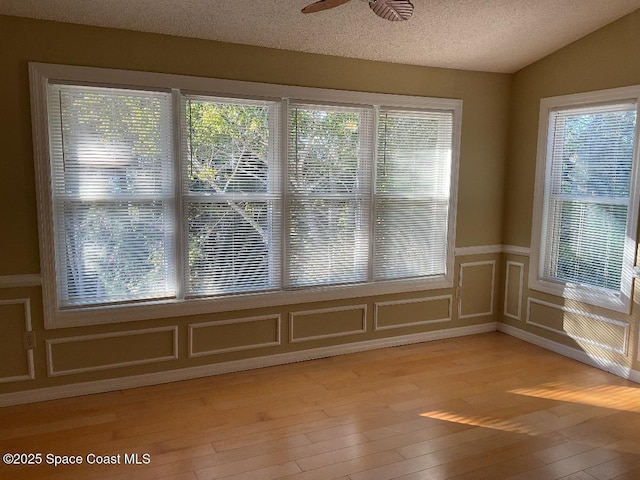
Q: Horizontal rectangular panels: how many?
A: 5